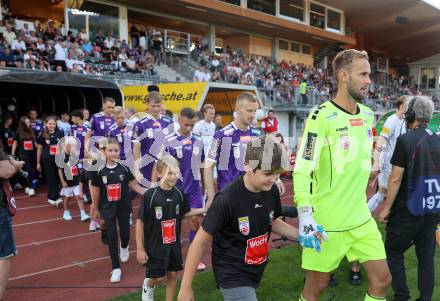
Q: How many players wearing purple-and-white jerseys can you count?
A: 7